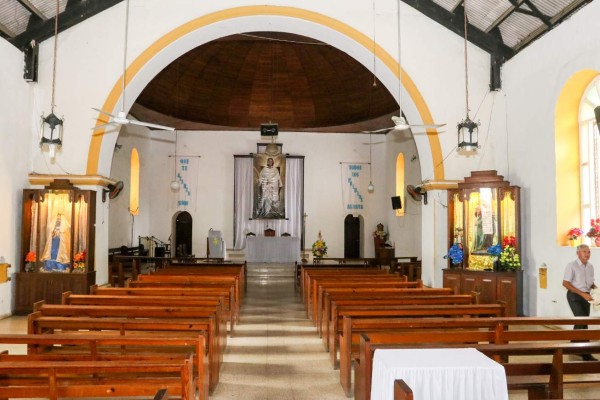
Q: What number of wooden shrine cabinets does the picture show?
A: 2